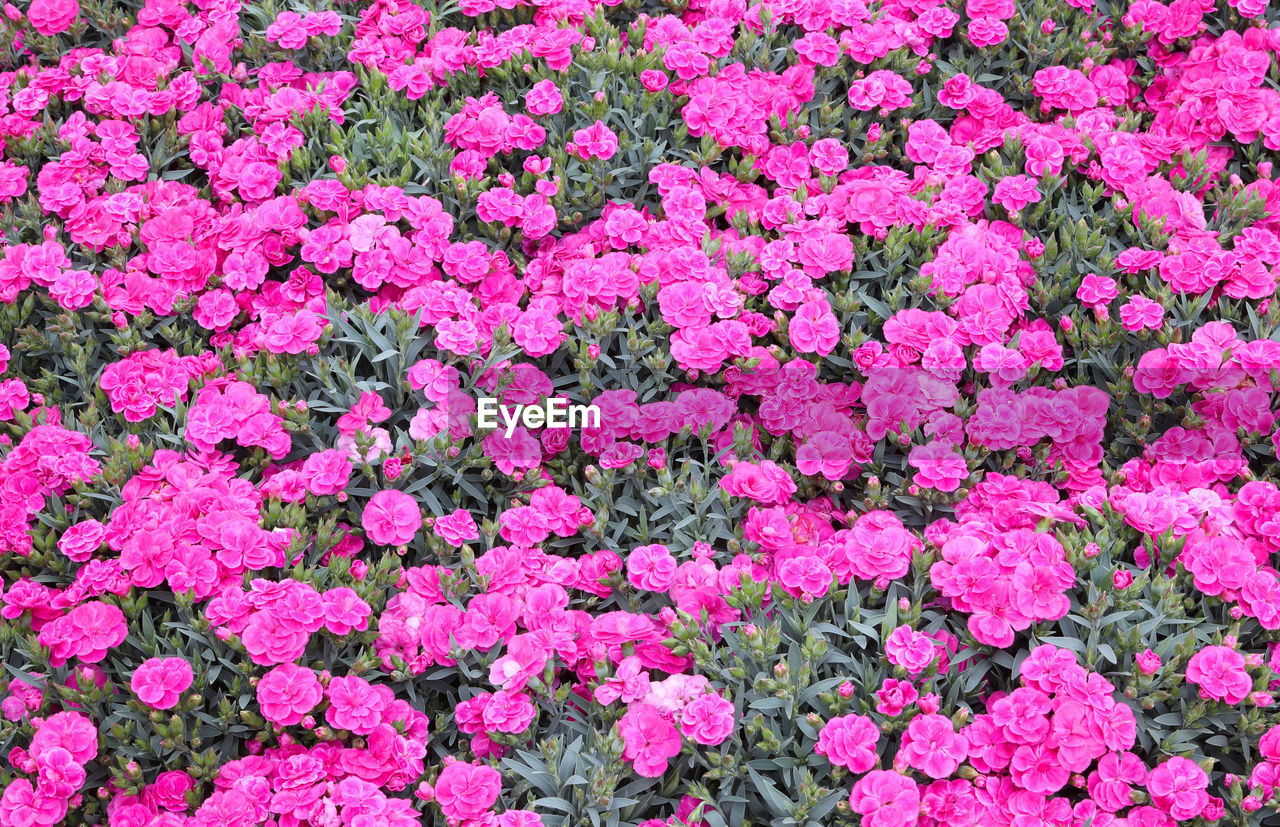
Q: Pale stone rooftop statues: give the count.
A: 0